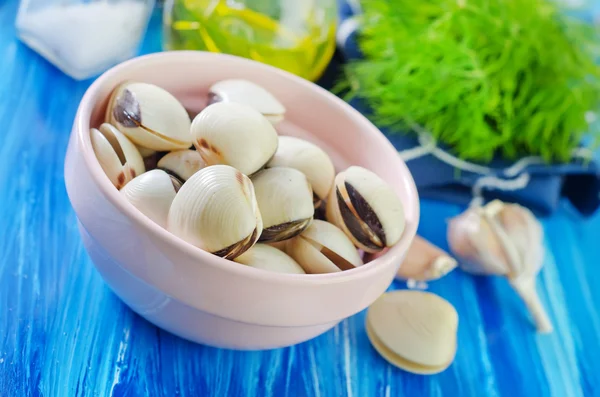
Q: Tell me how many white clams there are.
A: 13